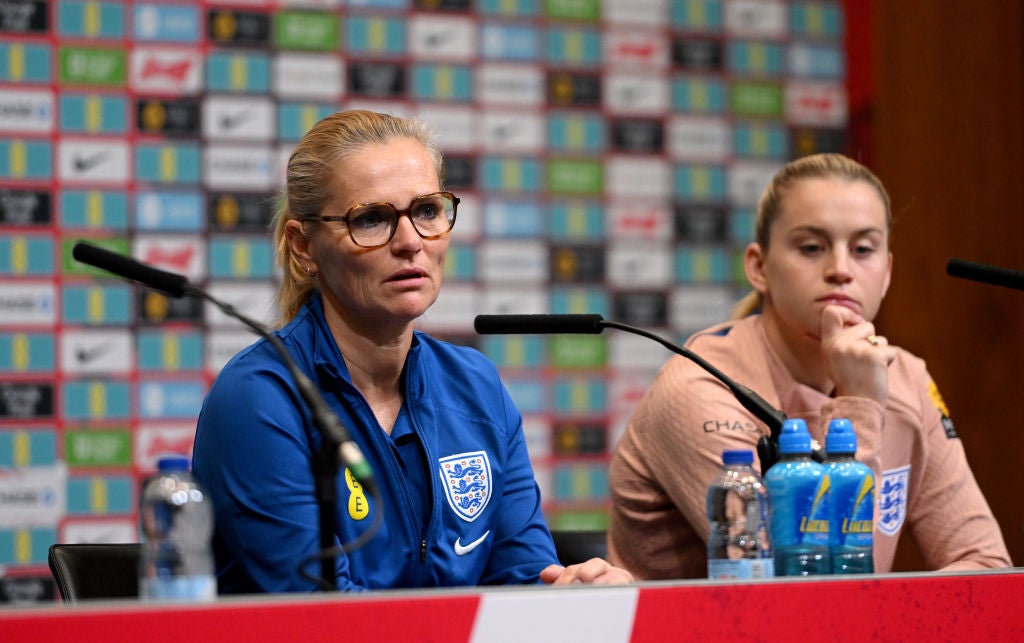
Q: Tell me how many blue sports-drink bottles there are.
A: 2